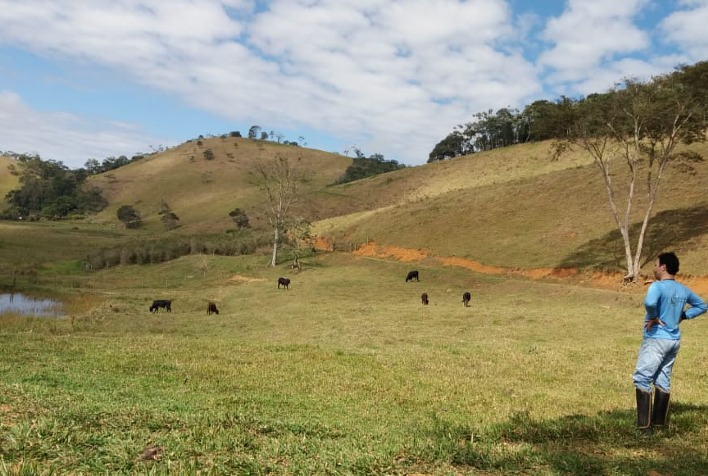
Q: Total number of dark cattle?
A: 6